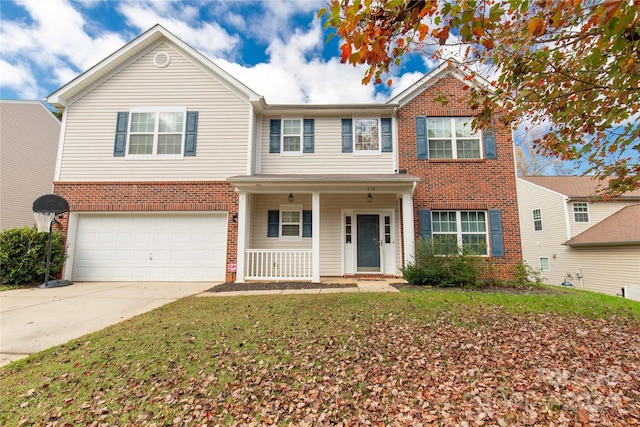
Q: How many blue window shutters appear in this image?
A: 12